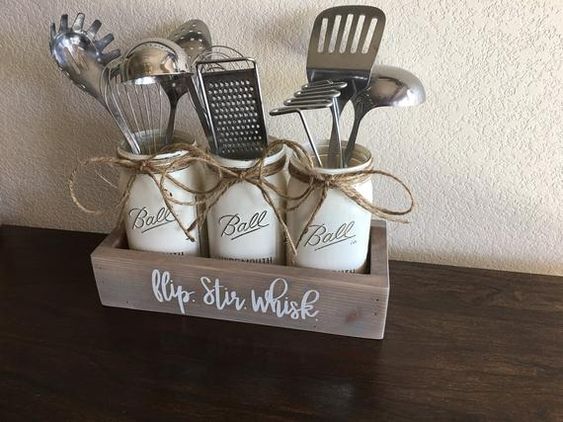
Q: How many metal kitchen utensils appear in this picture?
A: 9